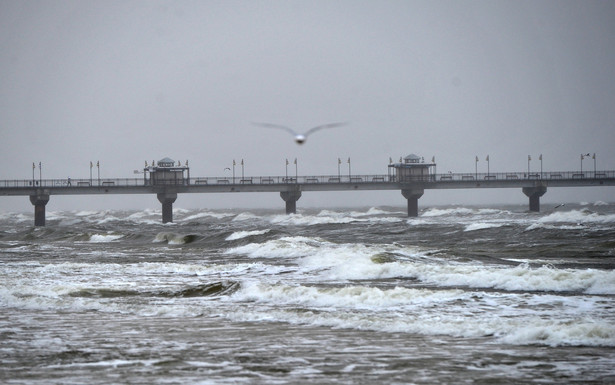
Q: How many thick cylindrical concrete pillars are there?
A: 5